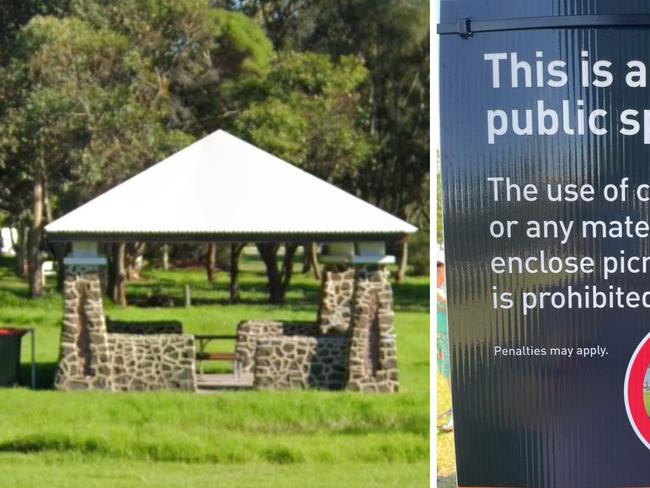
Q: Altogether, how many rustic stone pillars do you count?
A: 3